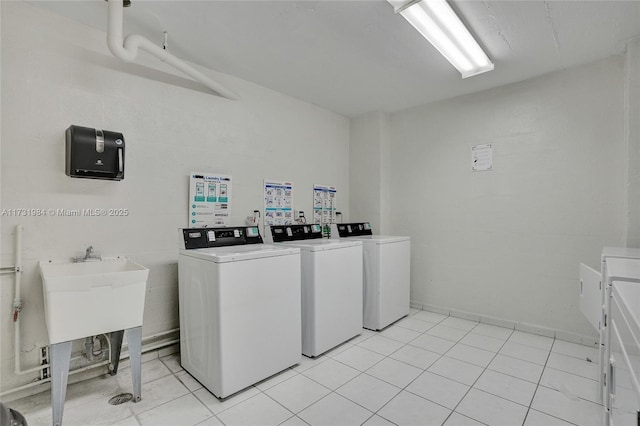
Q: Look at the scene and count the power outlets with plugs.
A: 3